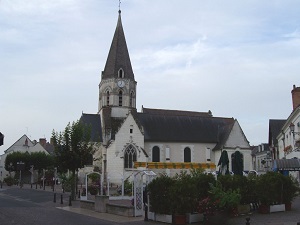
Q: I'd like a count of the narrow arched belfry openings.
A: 3